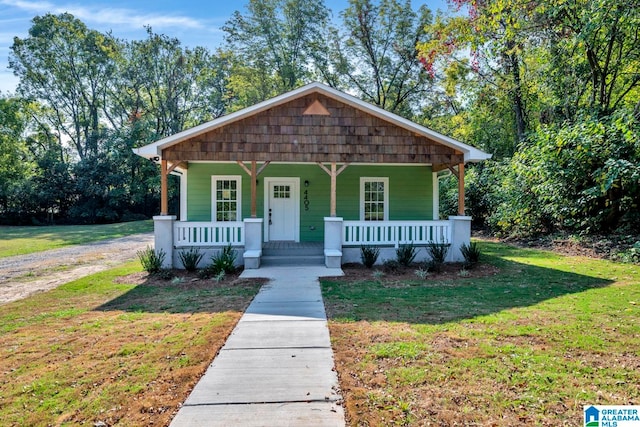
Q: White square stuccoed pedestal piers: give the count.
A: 4